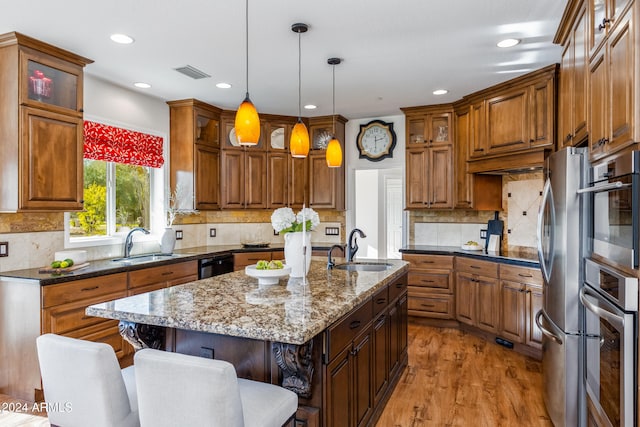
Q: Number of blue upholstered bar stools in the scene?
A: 0